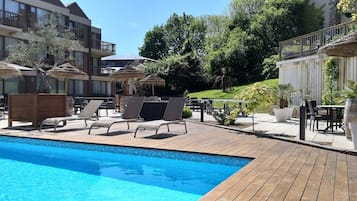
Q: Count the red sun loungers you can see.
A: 0